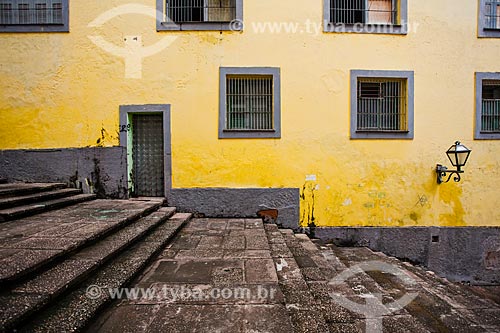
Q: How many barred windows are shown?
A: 7